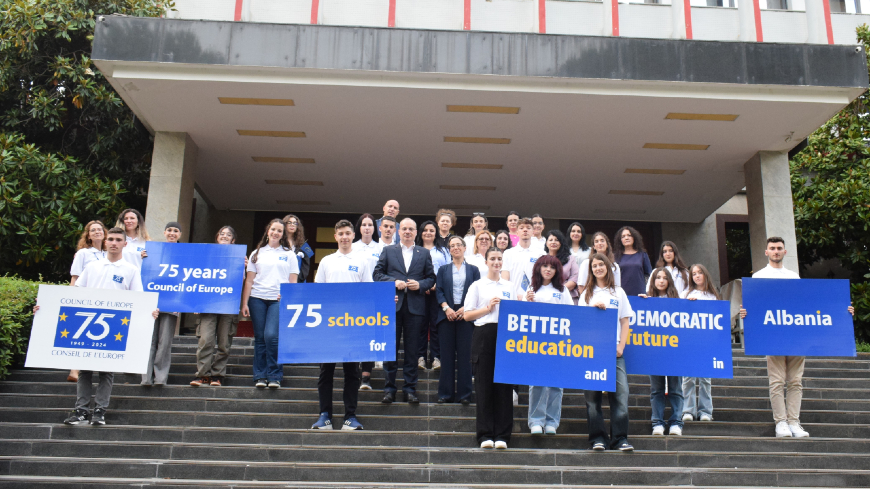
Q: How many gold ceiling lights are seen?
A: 15